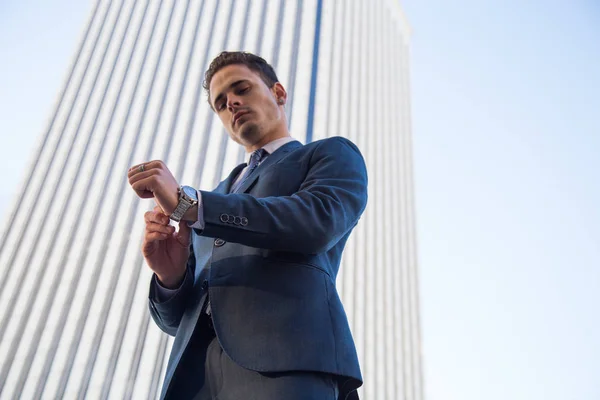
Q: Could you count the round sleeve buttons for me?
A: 4